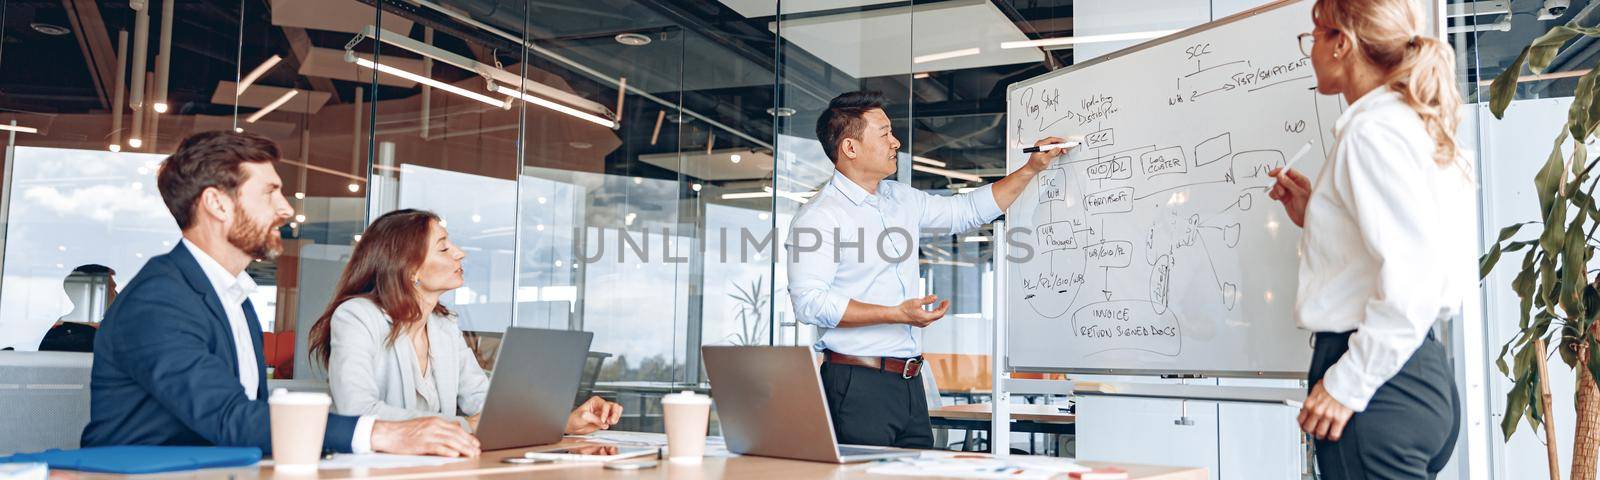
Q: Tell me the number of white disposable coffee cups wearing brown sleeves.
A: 2